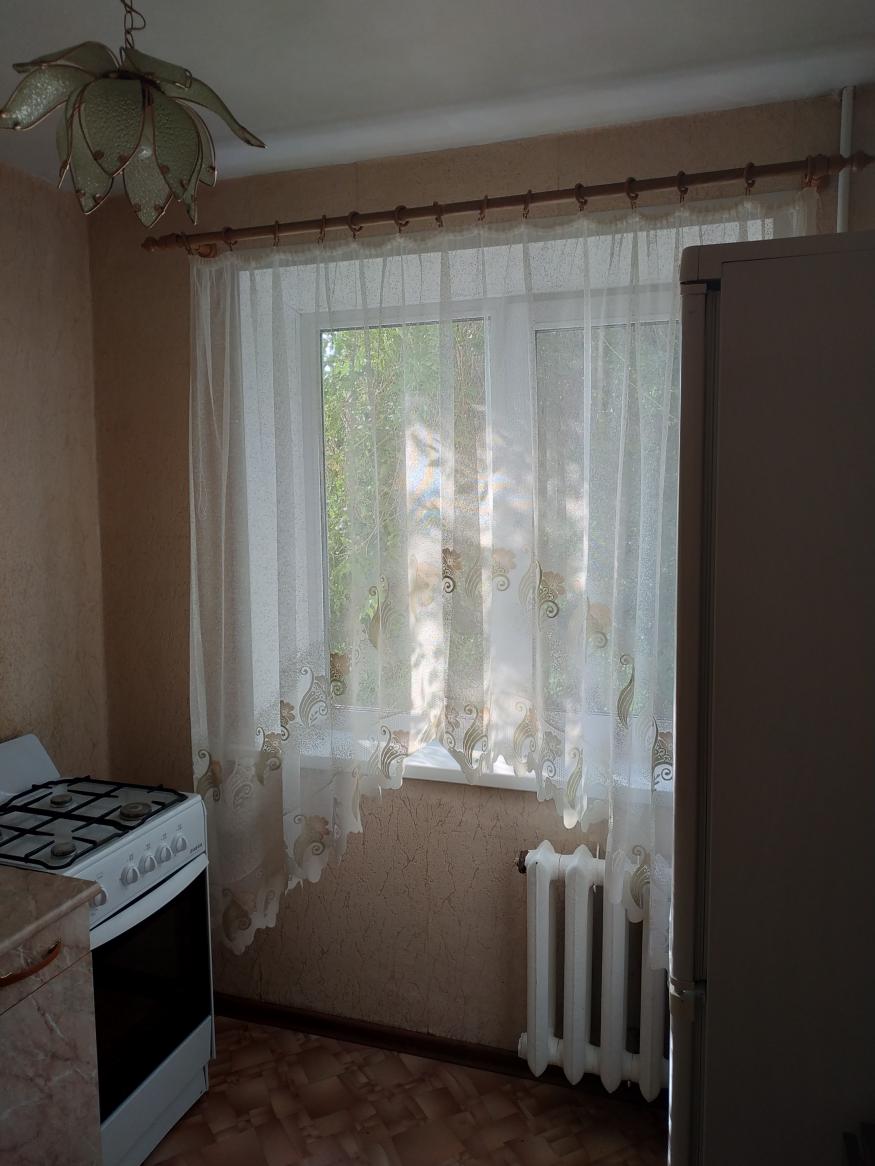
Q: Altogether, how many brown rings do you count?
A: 14